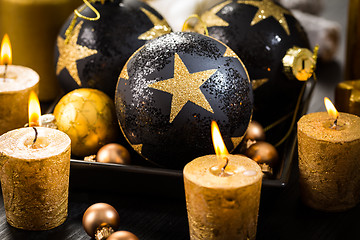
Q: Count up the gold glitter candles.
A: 4